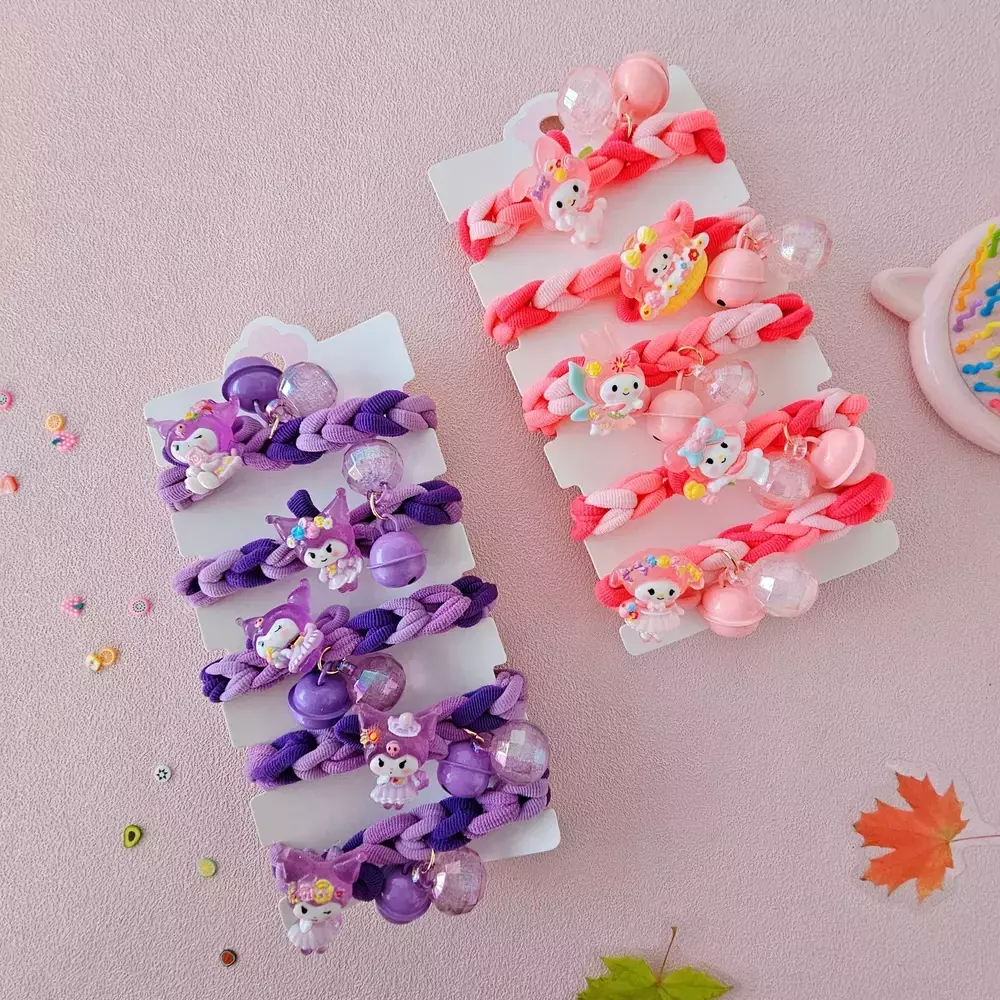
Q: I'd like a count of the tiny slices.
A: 12